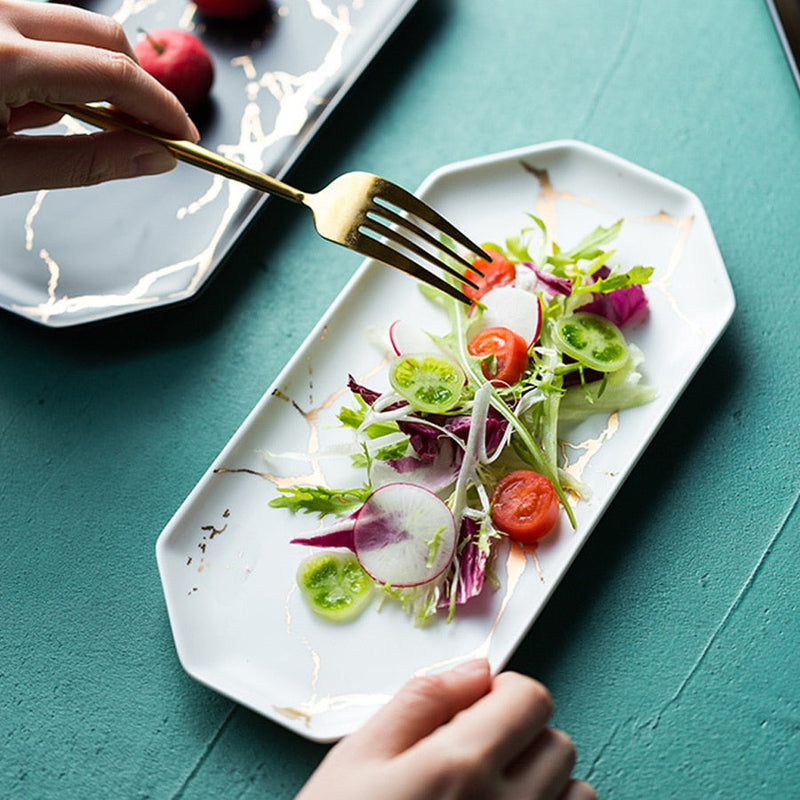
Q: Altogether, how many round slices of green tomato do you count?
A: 3